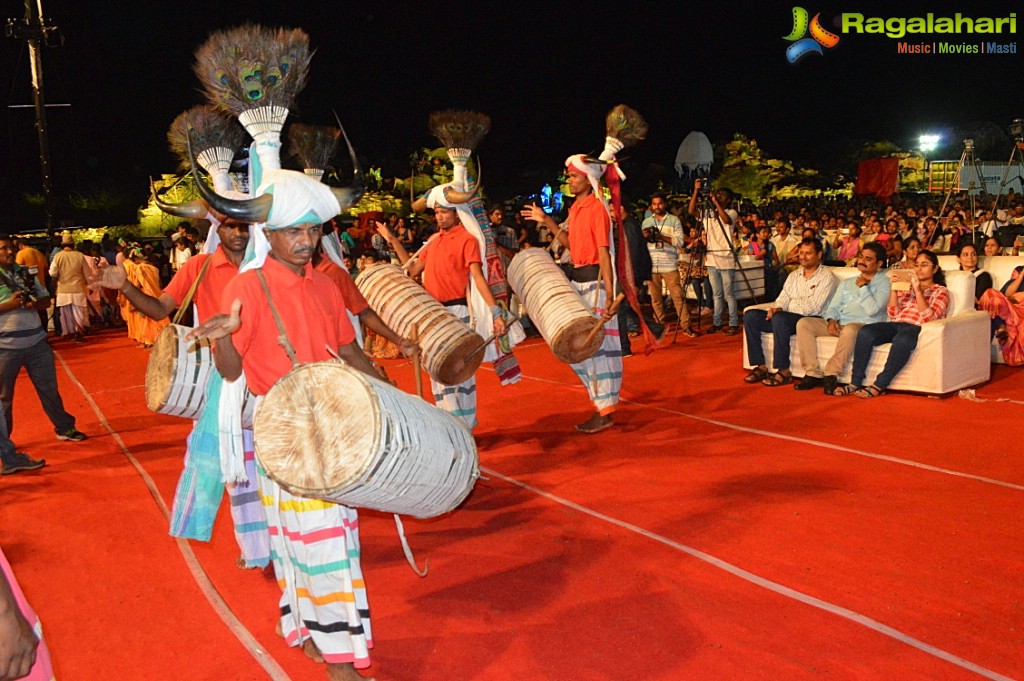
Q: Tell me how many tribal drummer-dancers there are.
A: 5